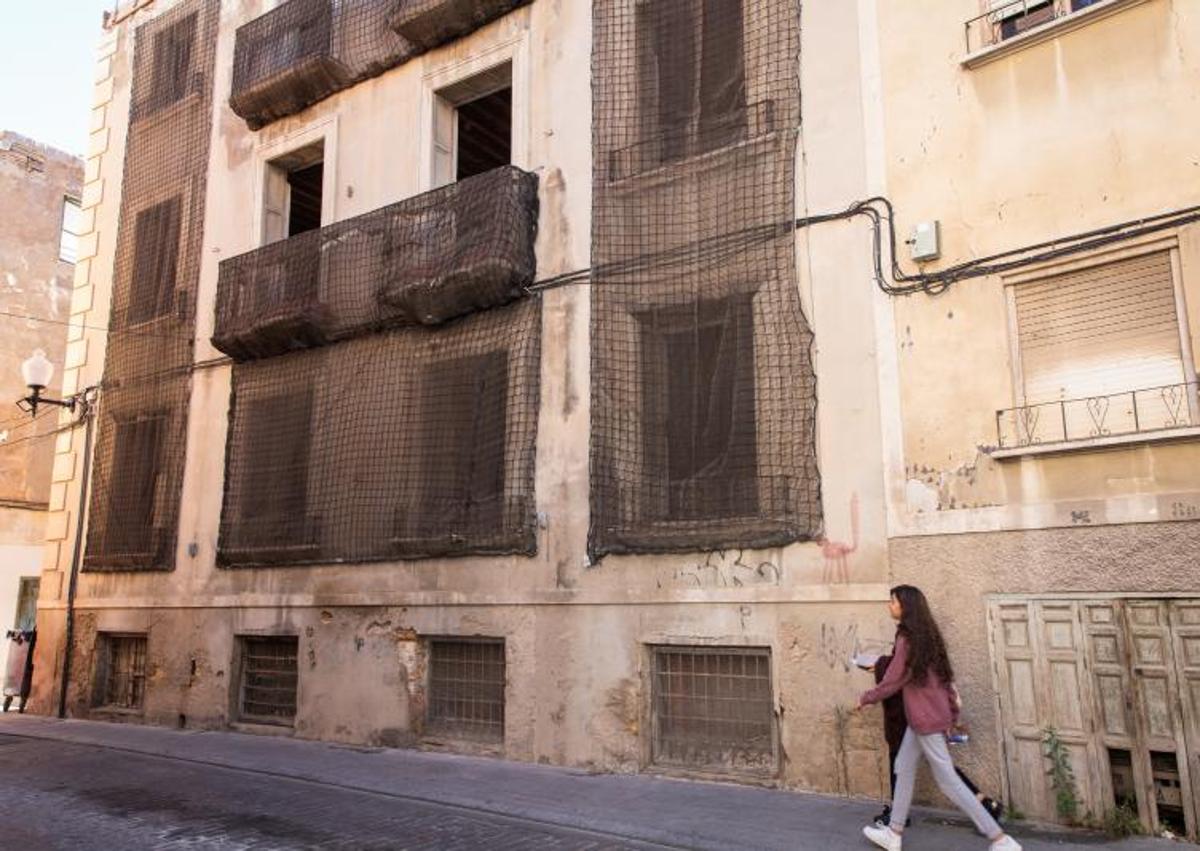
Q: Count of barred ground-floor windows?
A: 4